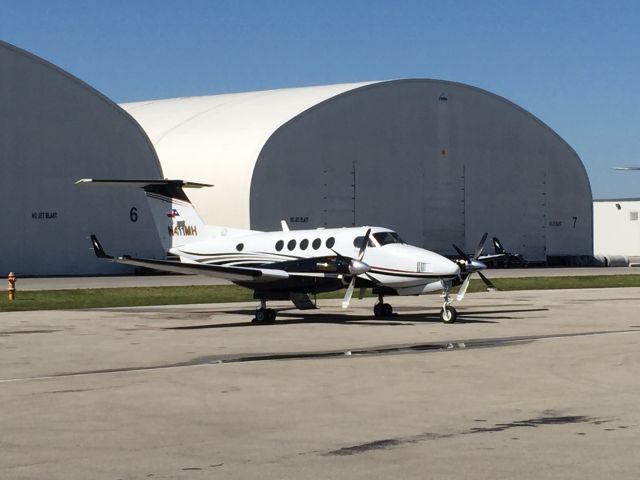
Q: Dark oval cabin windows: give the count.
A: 6